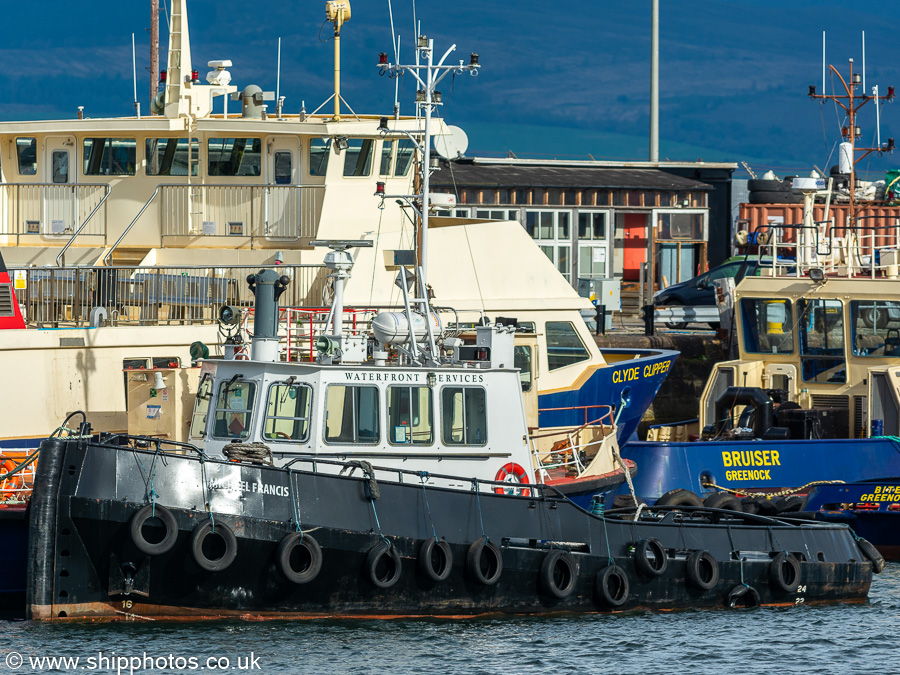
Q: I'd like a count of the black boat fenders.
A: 13